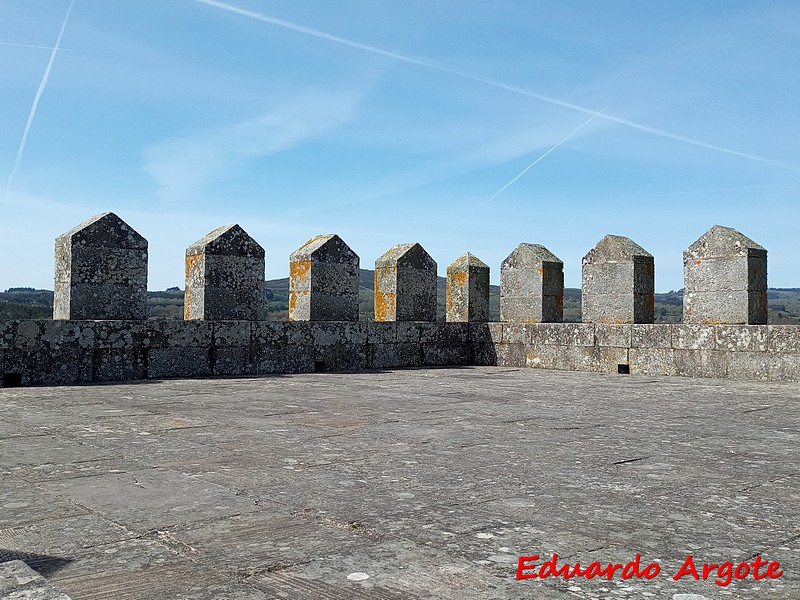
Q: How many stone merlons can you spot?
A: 8